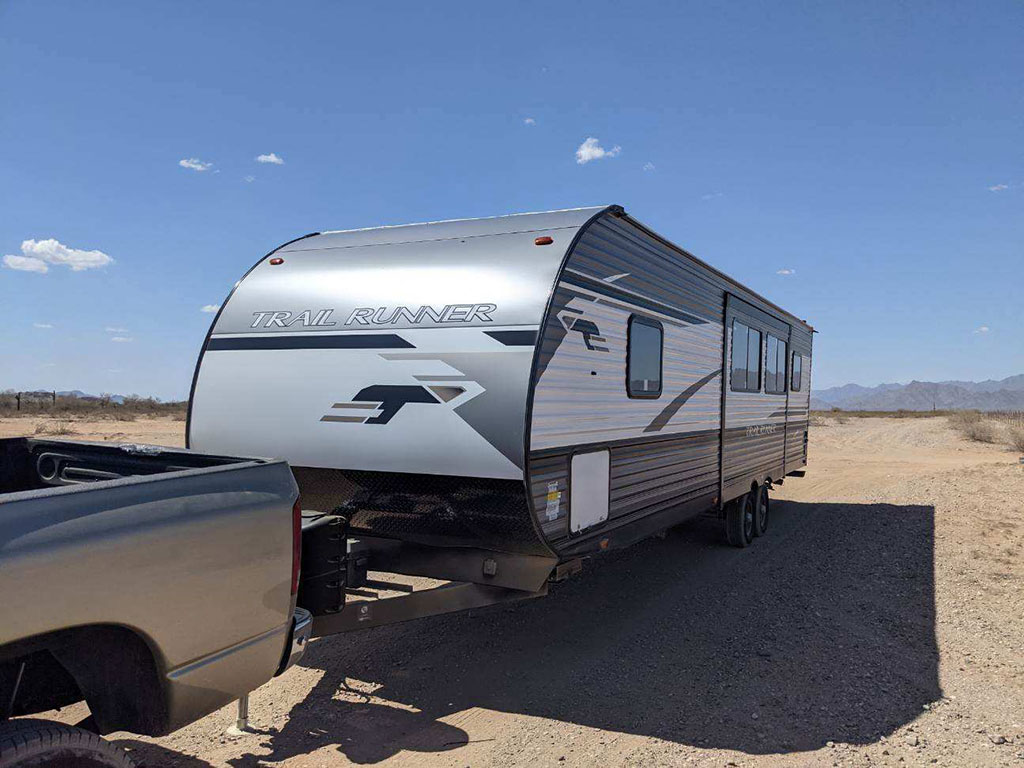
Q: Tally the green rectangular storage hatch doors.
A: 0